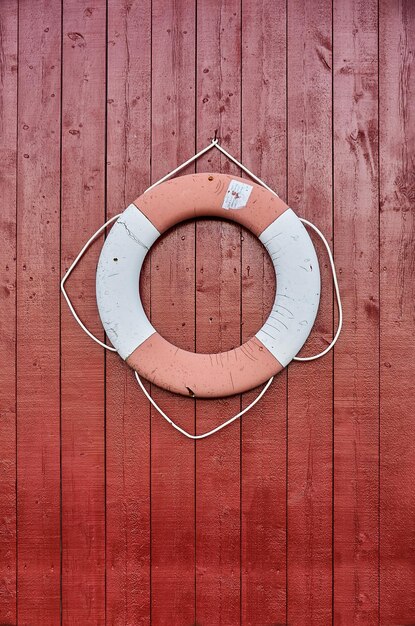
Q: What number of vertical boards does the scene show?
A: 10